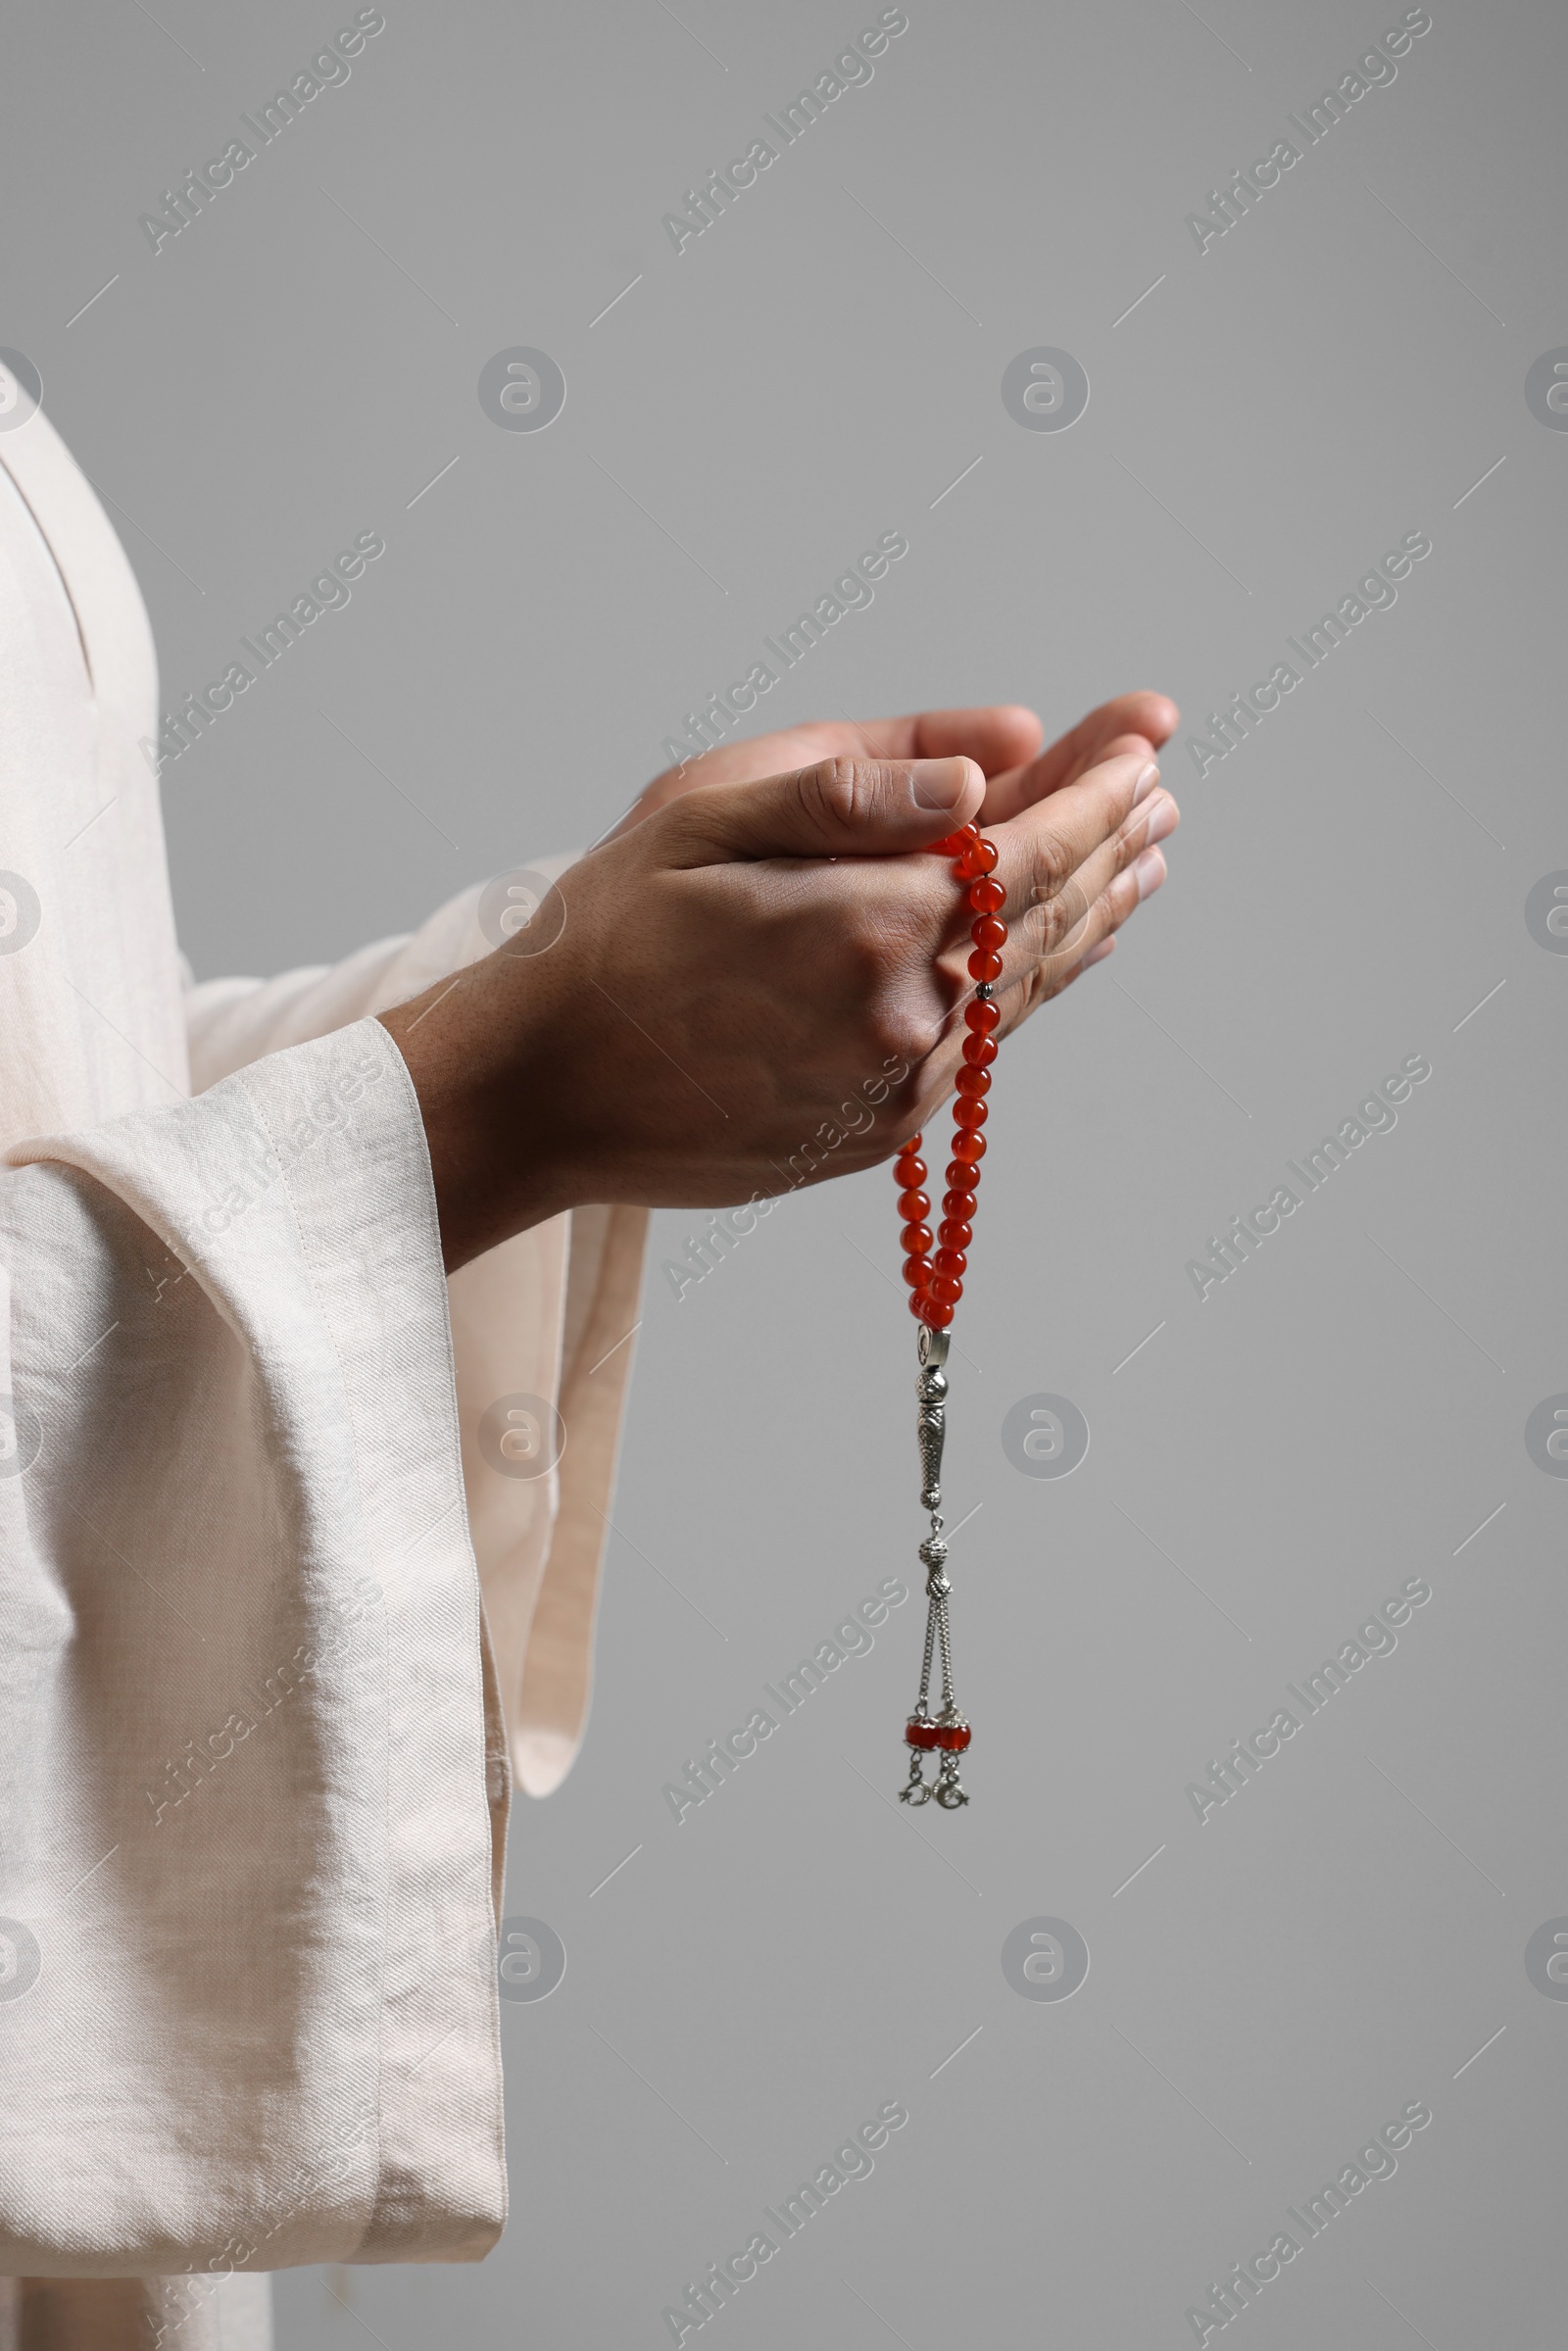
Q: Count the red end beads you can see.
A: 2